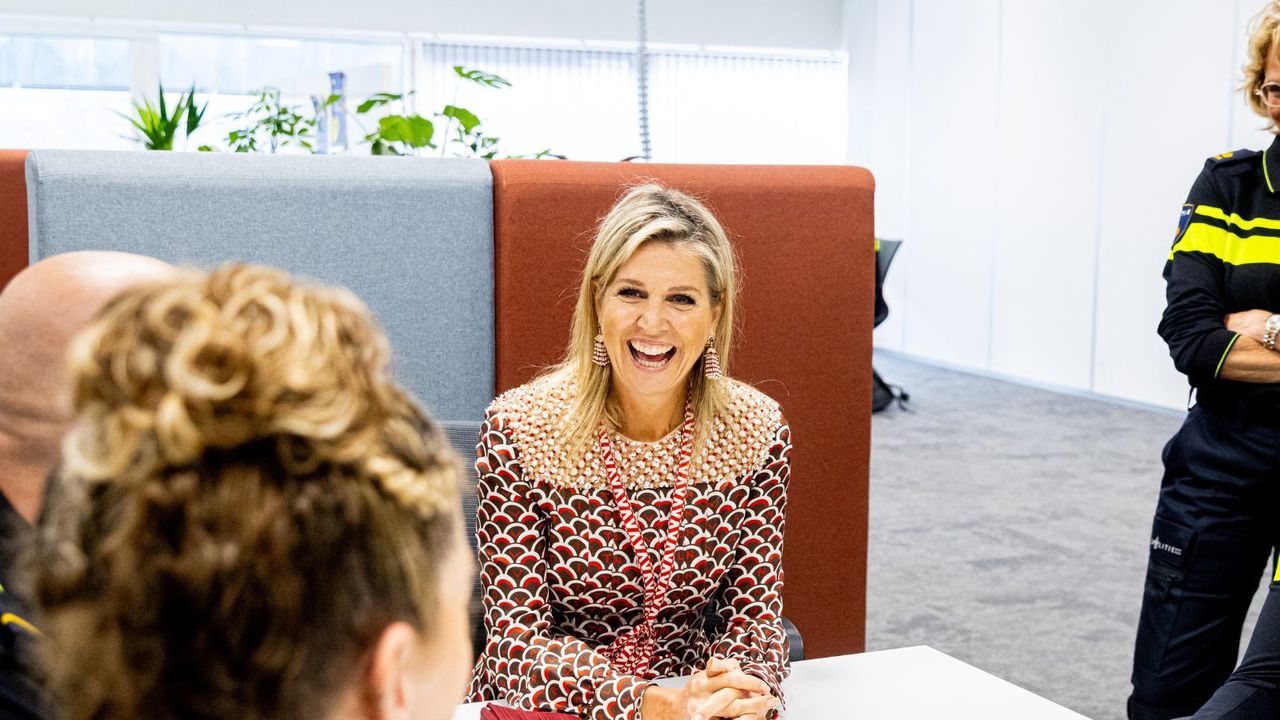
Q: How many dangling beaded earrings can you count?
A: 2